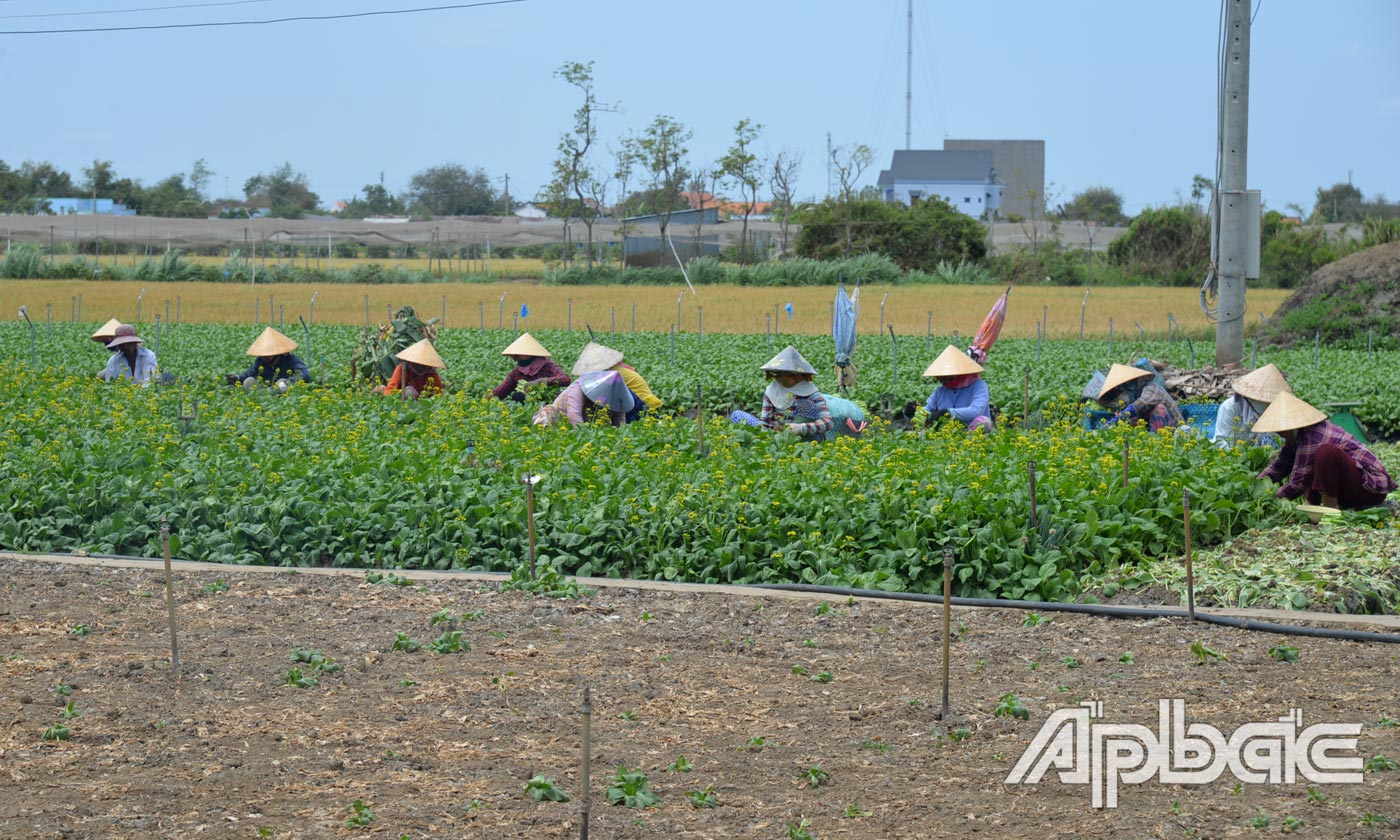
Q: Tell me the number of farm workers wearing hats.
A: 12